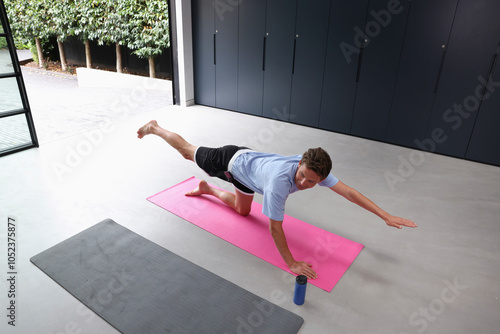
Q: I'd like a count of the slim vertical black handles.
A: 6